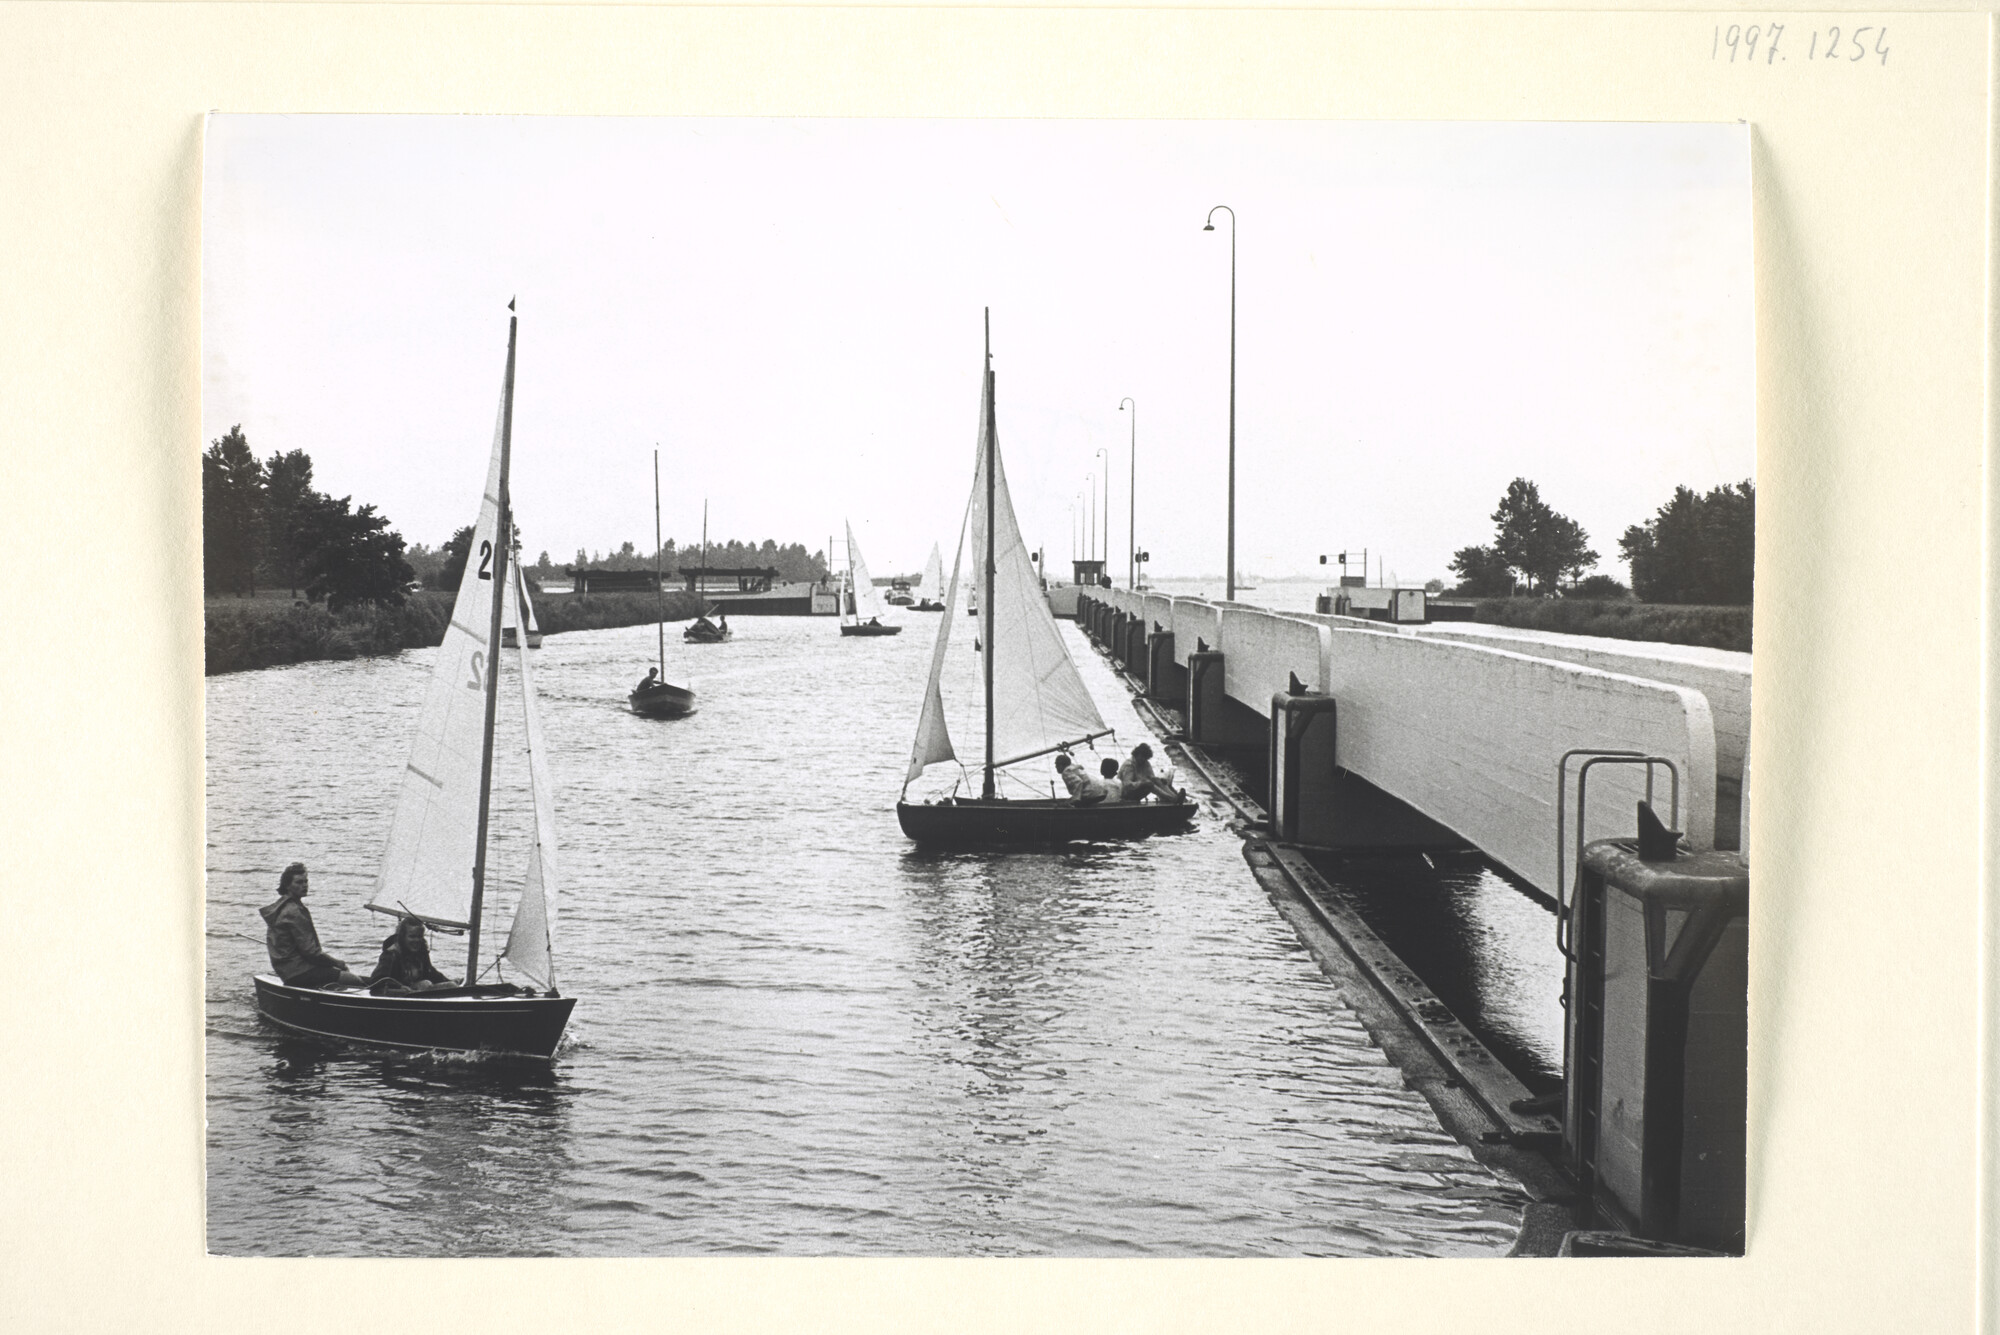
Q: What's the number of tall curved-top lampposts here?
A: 6